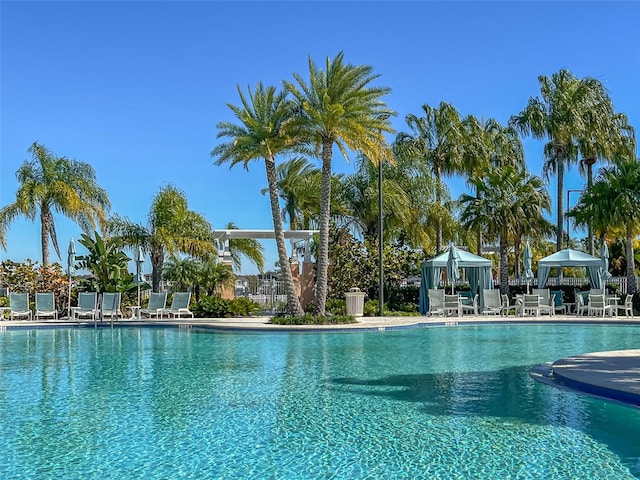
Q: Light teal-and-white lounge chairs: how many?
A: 6